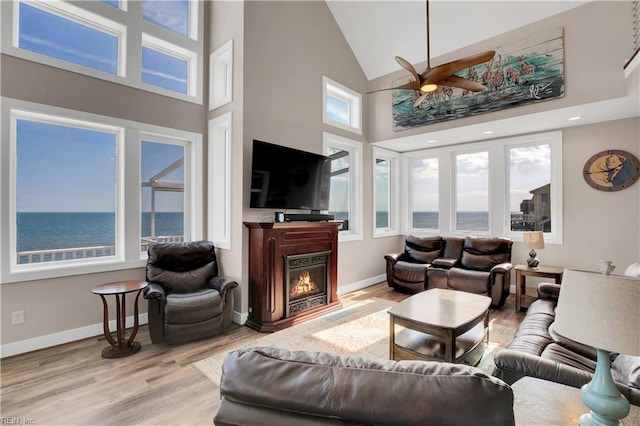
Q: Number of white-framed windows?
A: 14